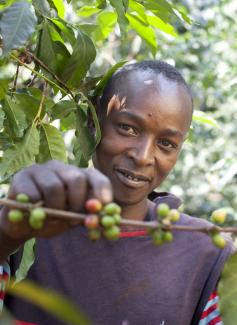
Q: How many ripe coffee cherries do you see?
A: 2